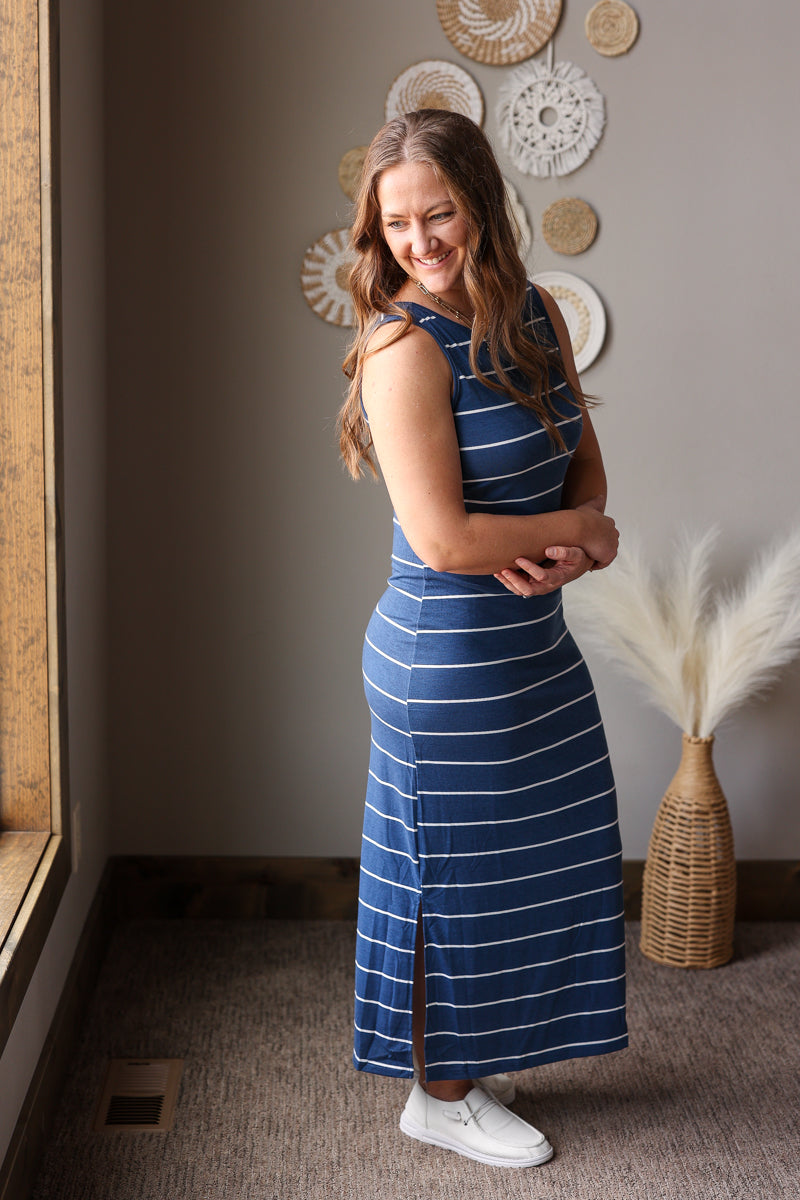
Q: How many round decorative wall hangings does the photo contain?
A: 9